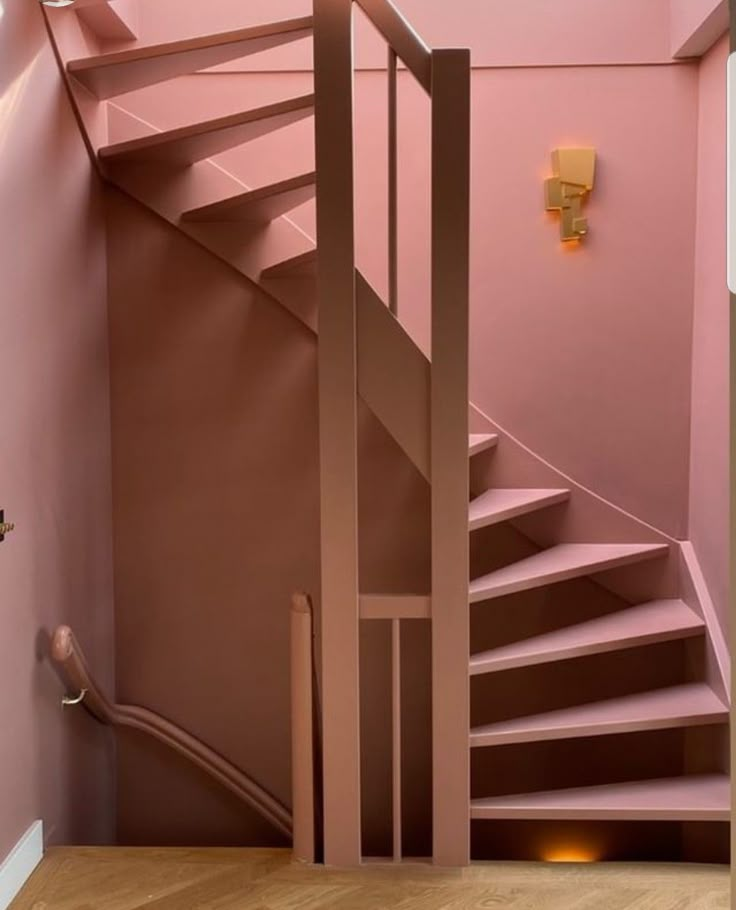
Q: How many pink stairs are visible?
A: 10